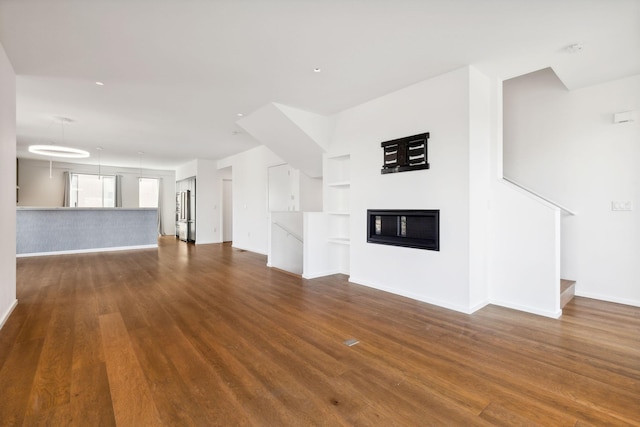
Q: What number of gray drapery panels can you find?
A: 3